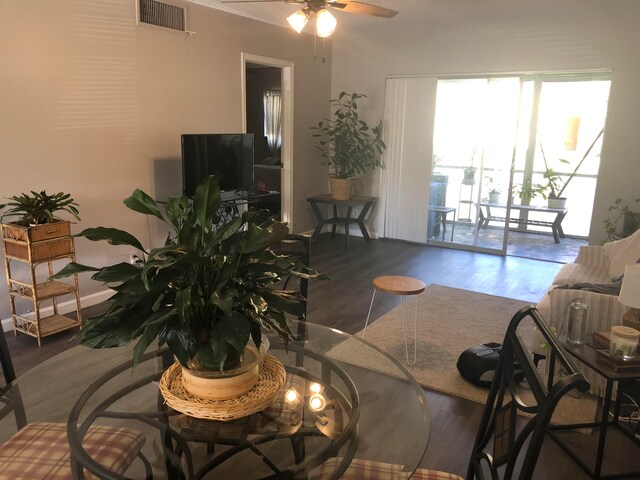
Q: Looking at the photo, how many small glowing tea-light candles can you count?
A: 3